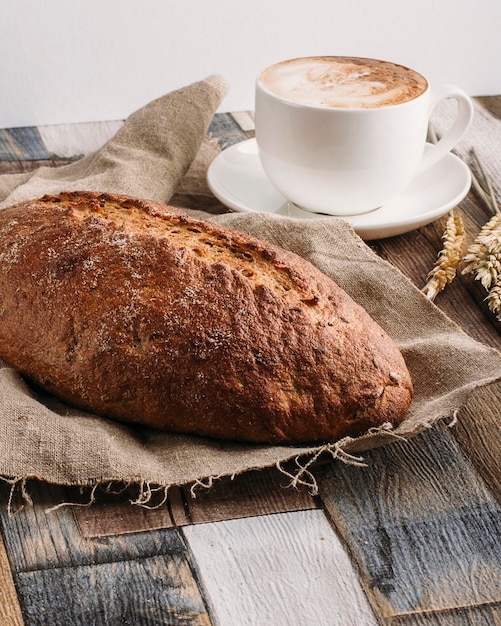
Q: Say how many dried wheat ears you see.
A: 3